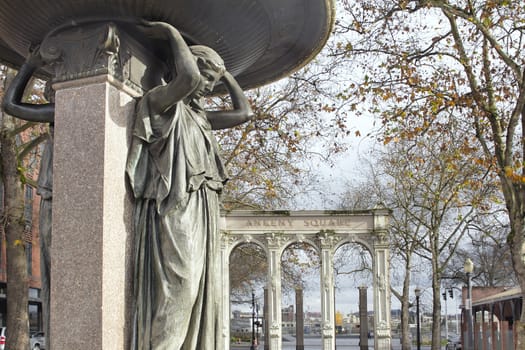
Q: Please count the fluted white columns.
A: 4